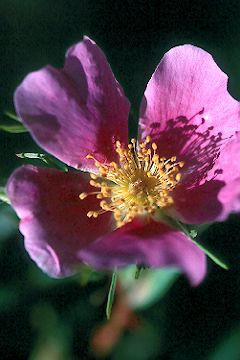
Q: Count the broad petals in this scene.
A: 5